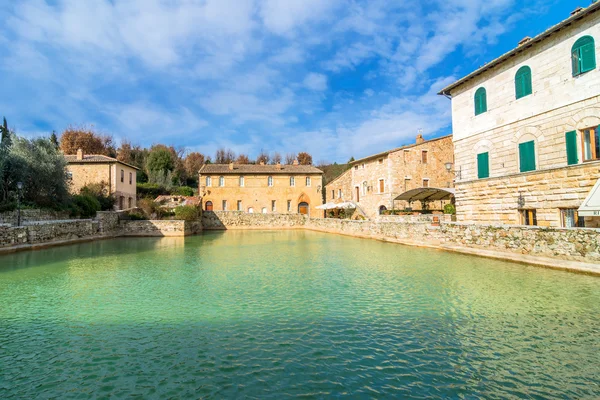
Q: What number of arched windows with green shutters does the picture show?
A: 3